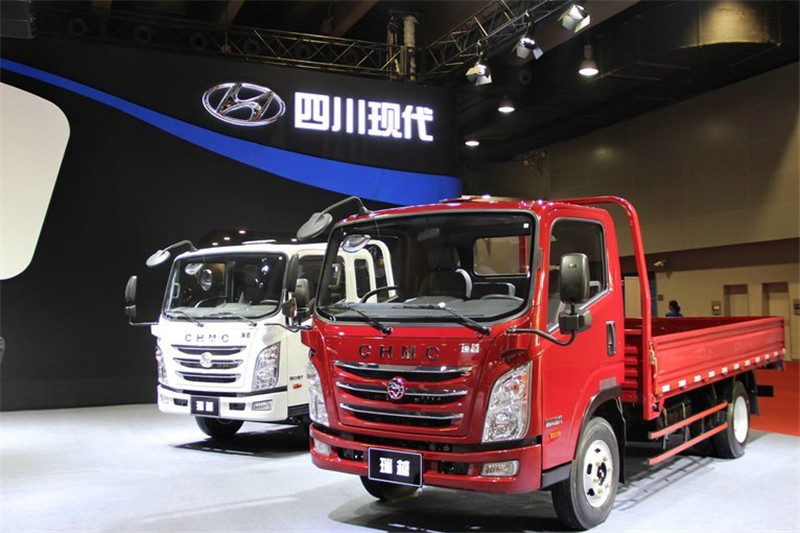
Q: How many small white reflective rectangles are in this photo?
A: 10